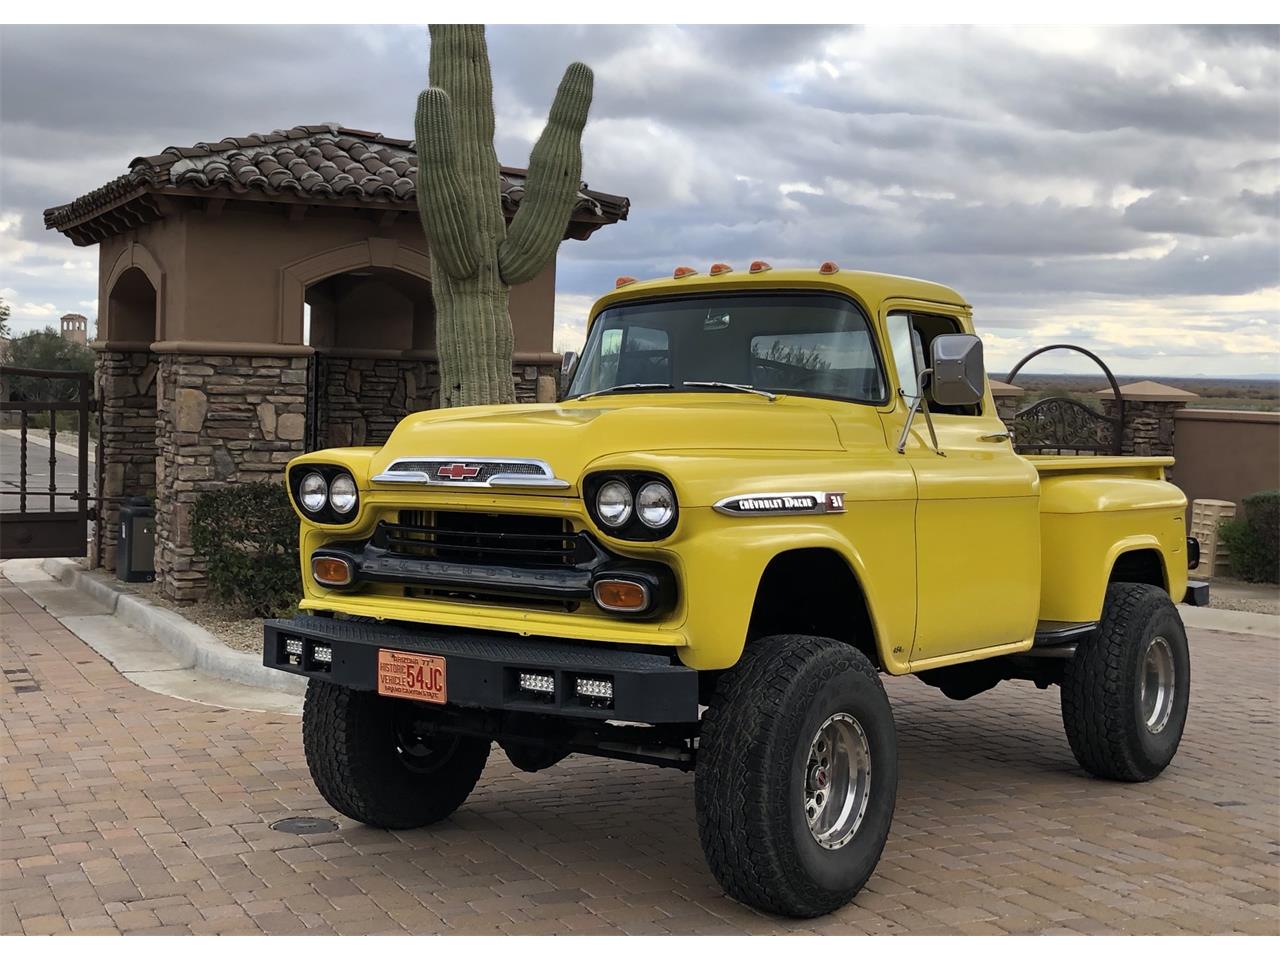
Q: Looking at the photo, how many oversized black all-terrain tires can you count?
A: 3